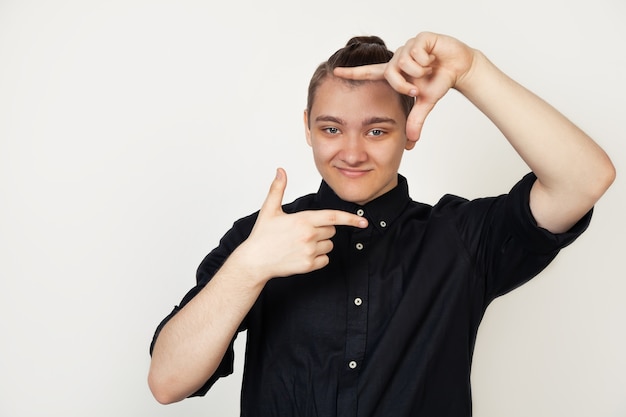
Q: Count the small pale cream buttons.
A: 5